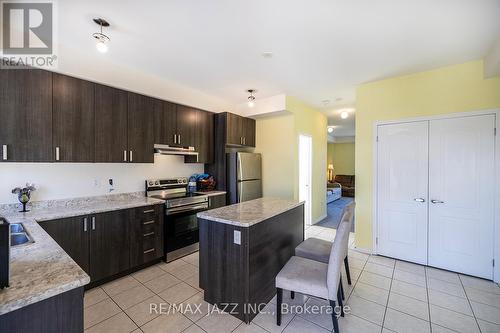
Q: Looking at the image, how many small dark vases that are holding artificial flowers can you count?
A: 1